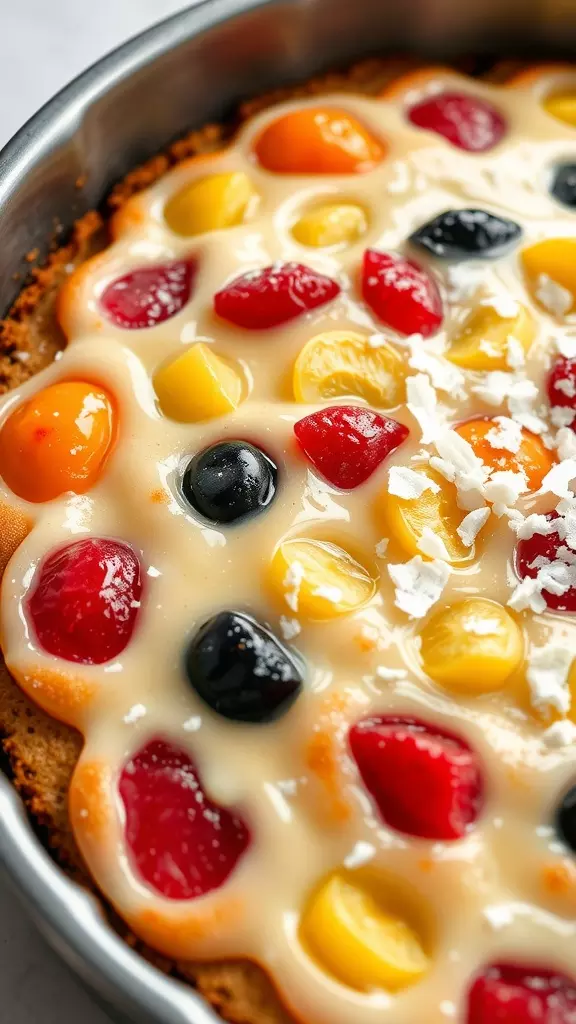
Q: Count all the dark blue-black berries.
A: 5